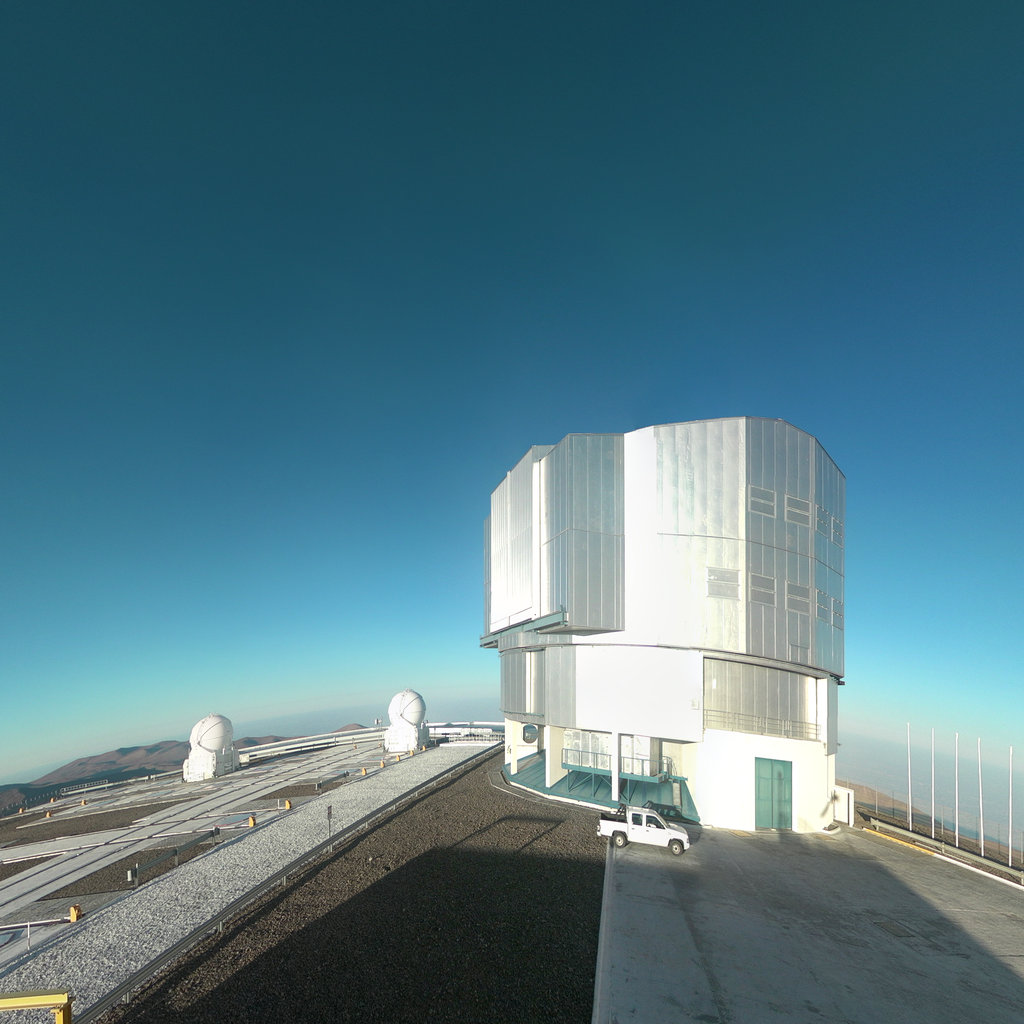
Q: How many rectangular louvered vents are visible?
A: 9